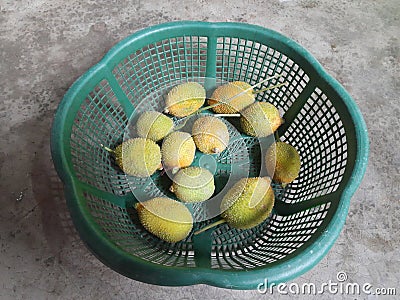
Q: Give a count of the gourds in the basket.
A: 11